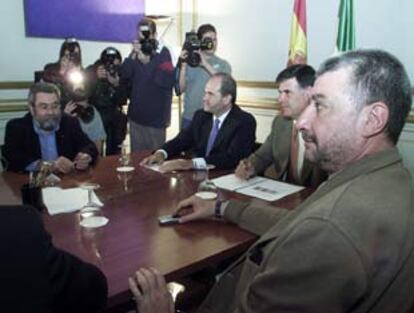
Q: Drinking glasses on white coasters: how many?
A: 3